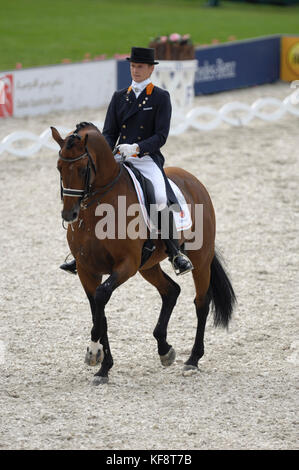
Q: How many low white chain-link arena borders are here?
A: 1